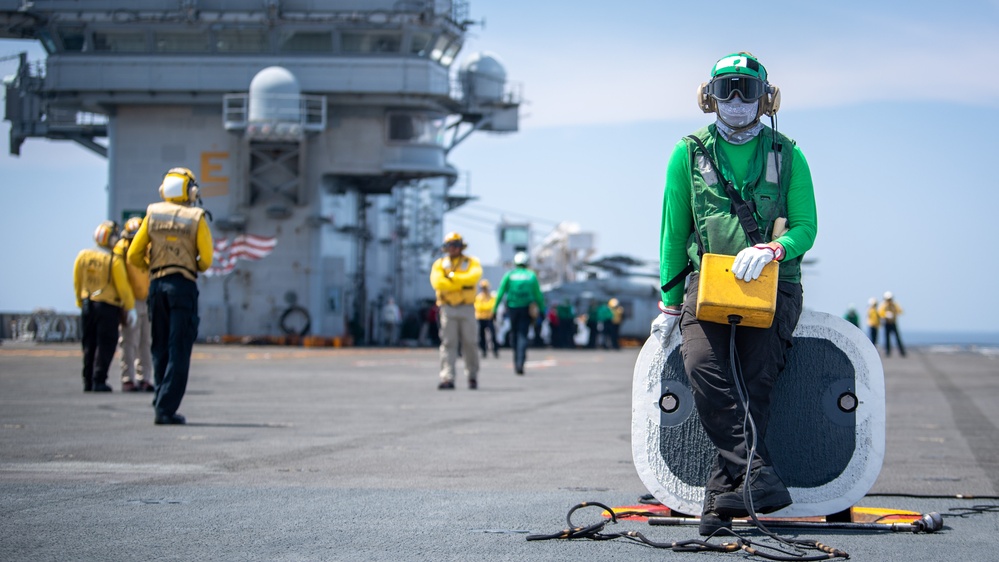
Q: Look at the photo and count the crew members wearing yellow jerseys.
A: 8